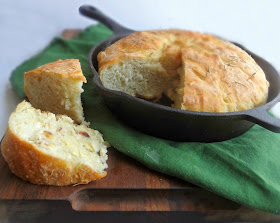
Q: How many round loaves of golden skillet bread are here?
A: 1